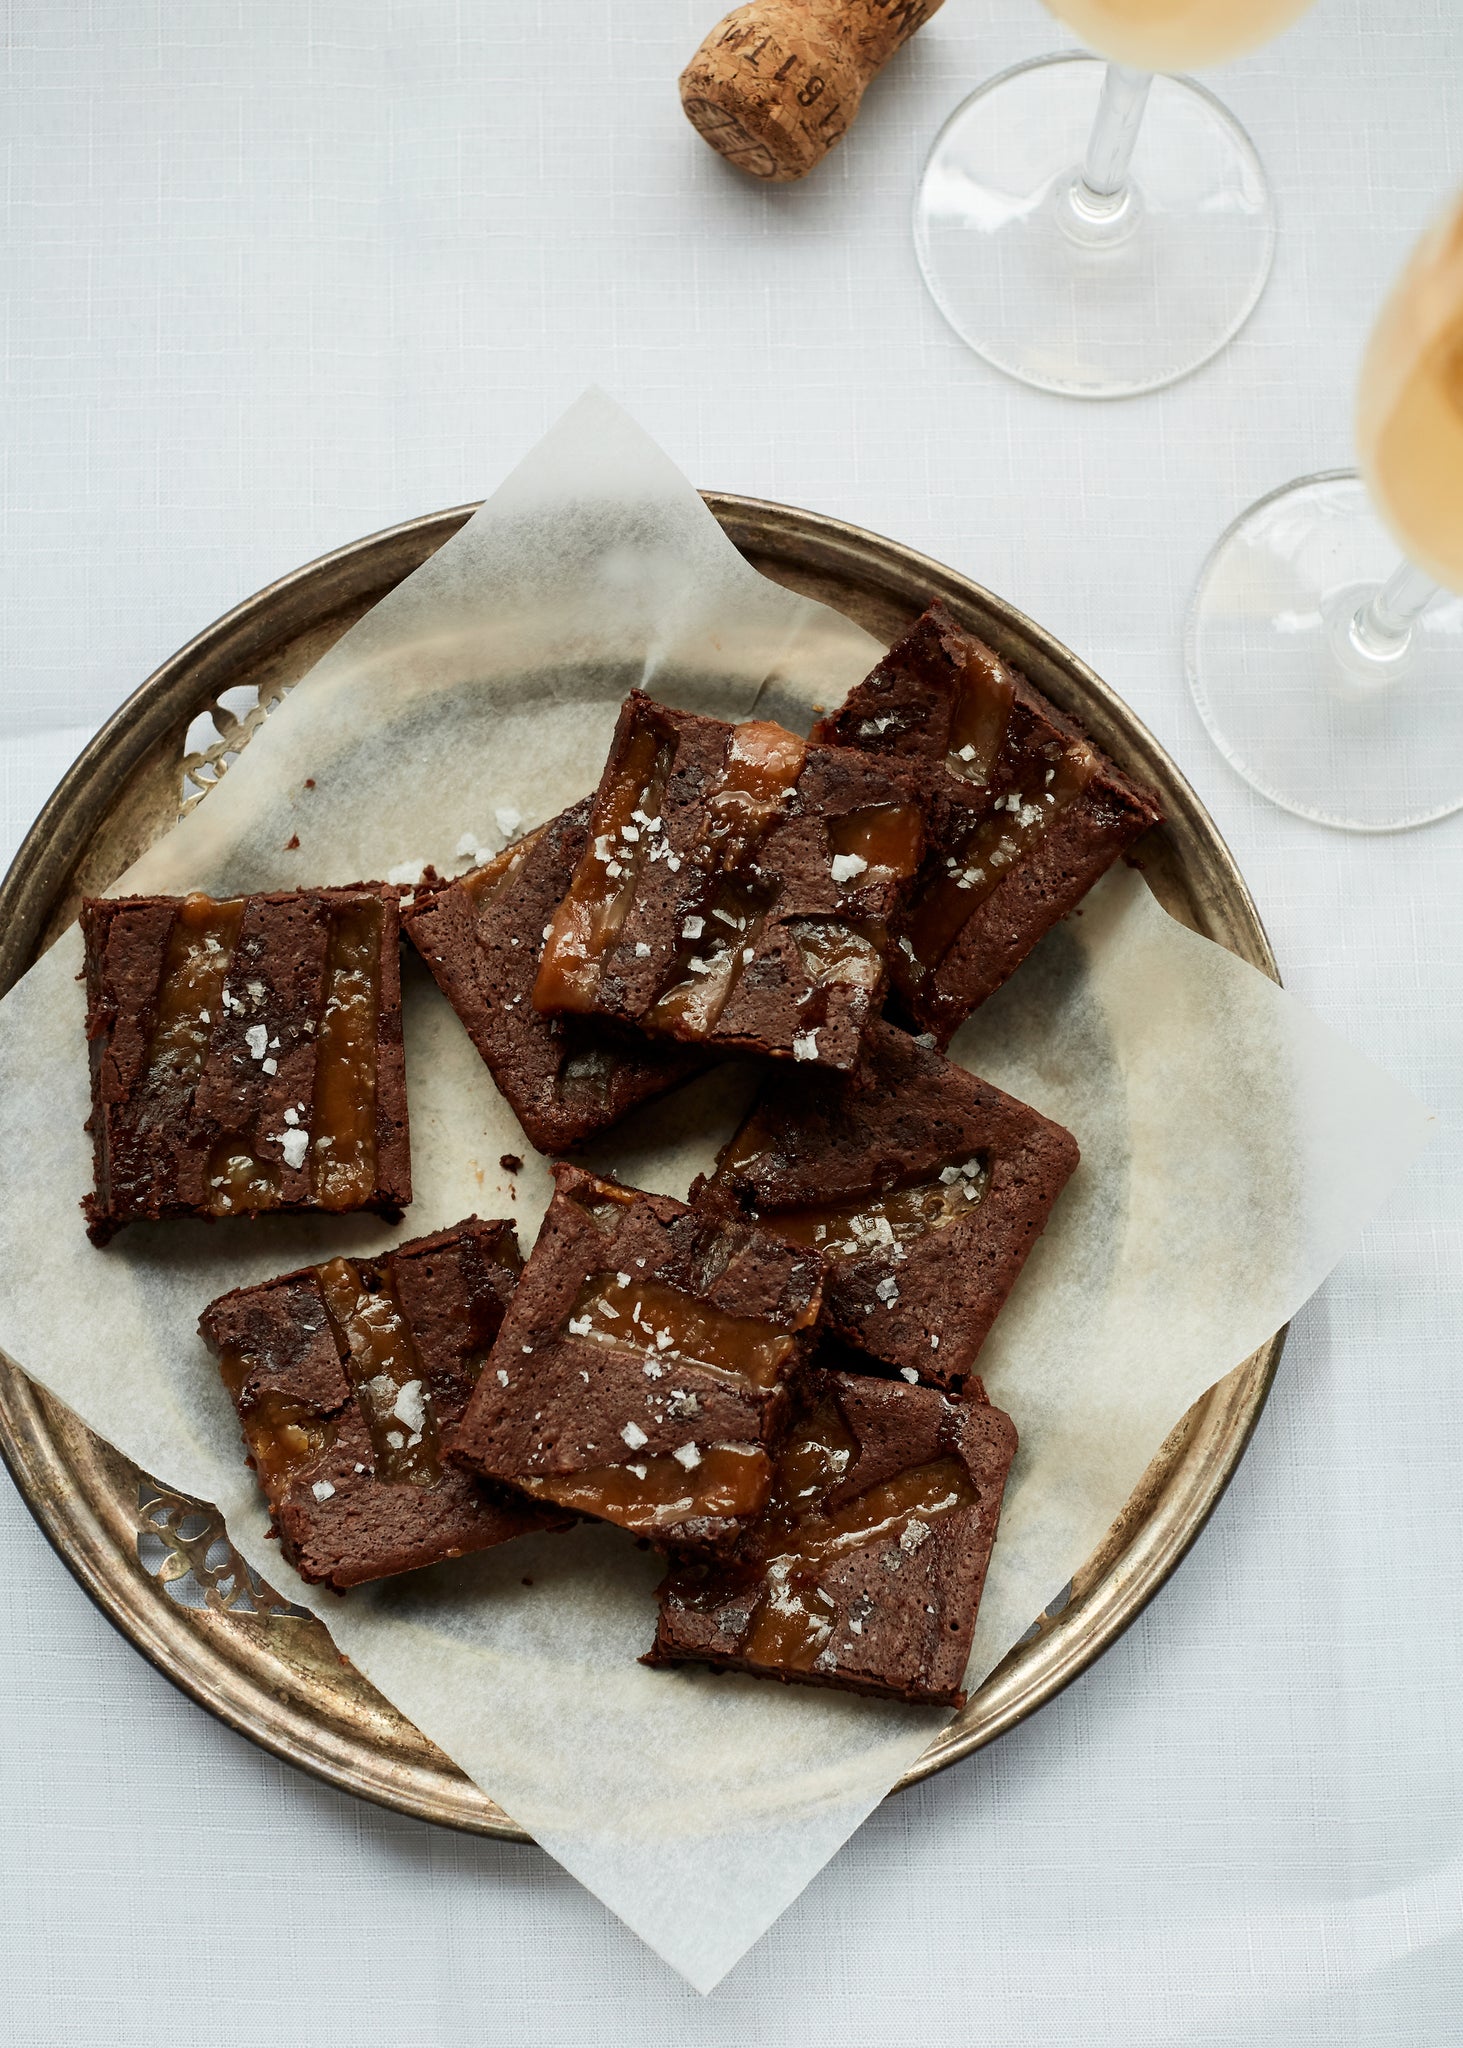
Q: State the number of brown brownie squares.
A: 8